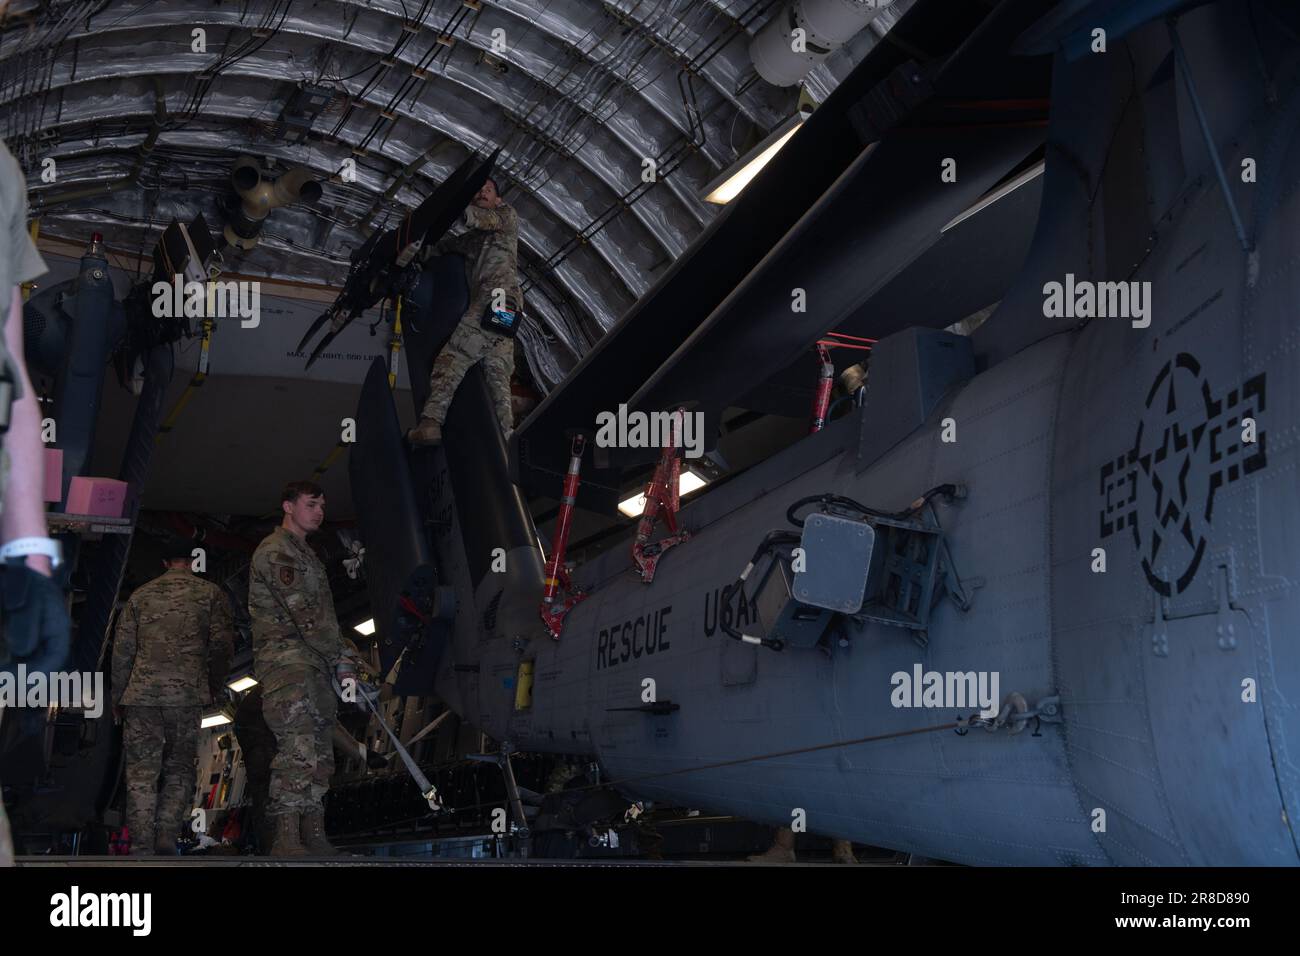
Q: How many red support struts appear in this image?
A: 3